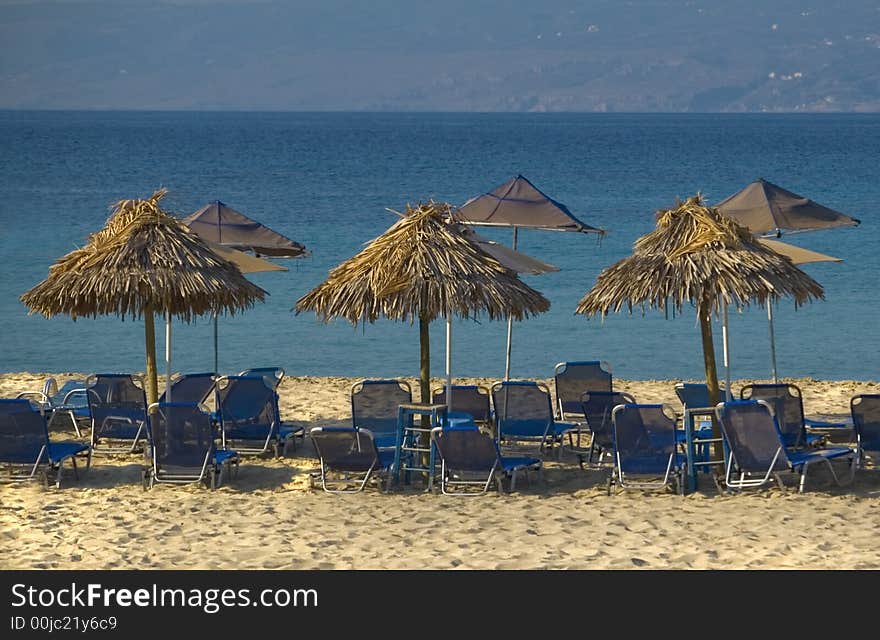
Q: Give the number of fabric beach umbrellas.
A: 6